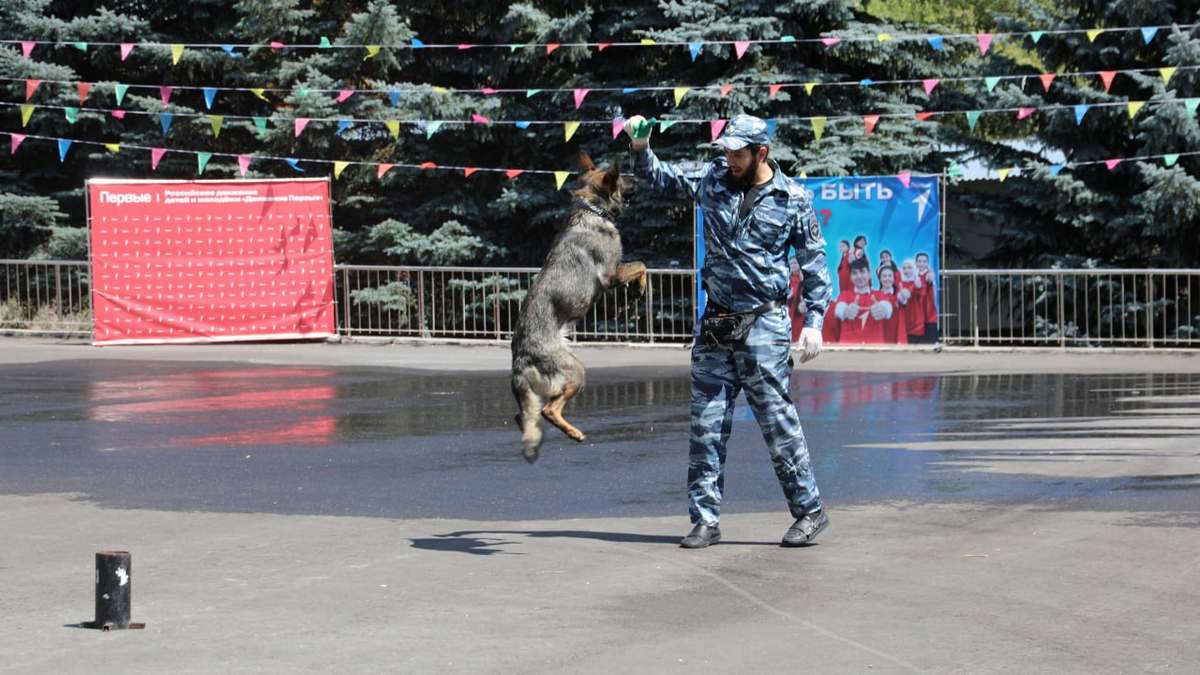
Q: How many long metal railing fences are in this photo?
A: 1